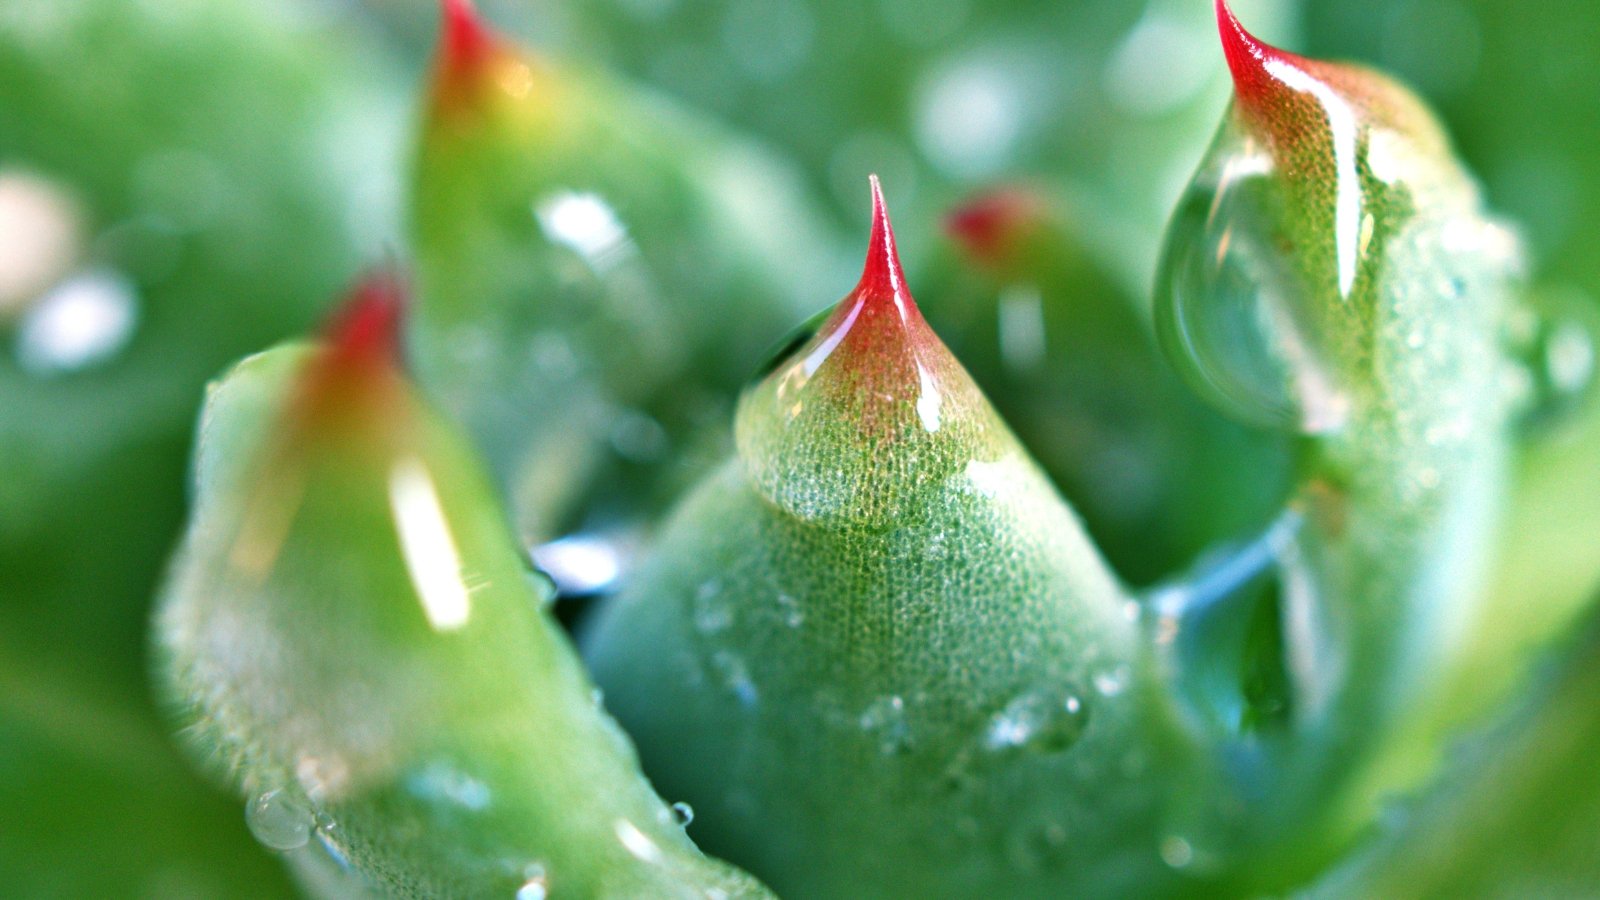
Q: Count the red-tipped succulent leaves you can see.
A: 5